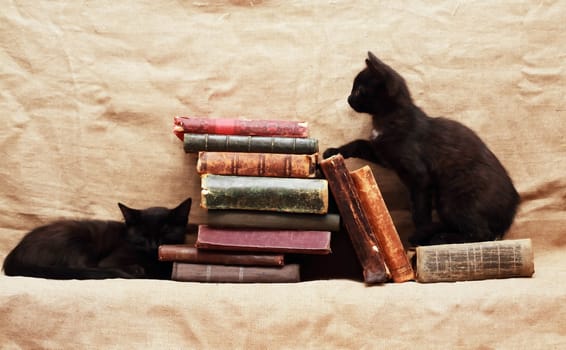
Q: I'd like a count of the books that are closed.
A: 11